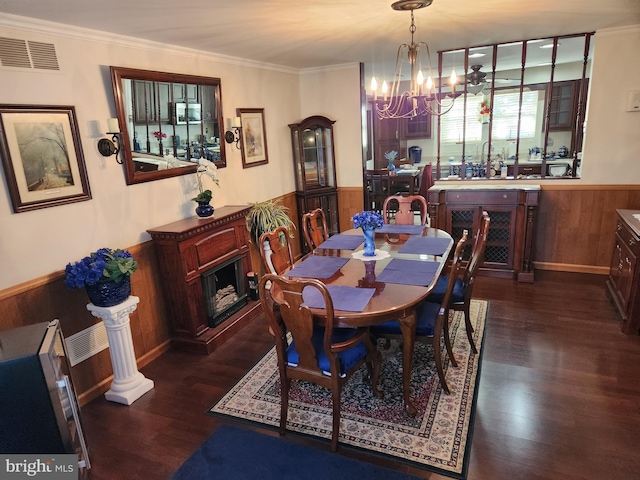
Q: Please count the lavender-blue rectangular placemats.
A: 6